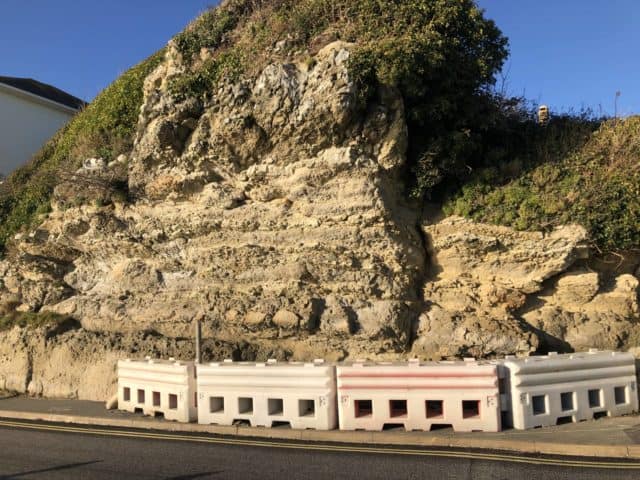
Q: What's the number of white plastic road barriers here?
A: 4